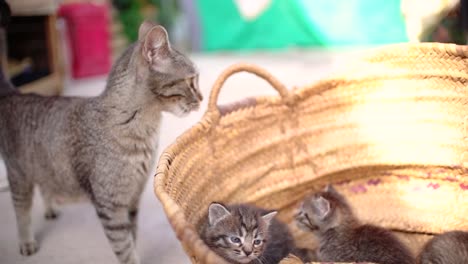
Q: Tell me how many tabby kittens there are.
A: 3